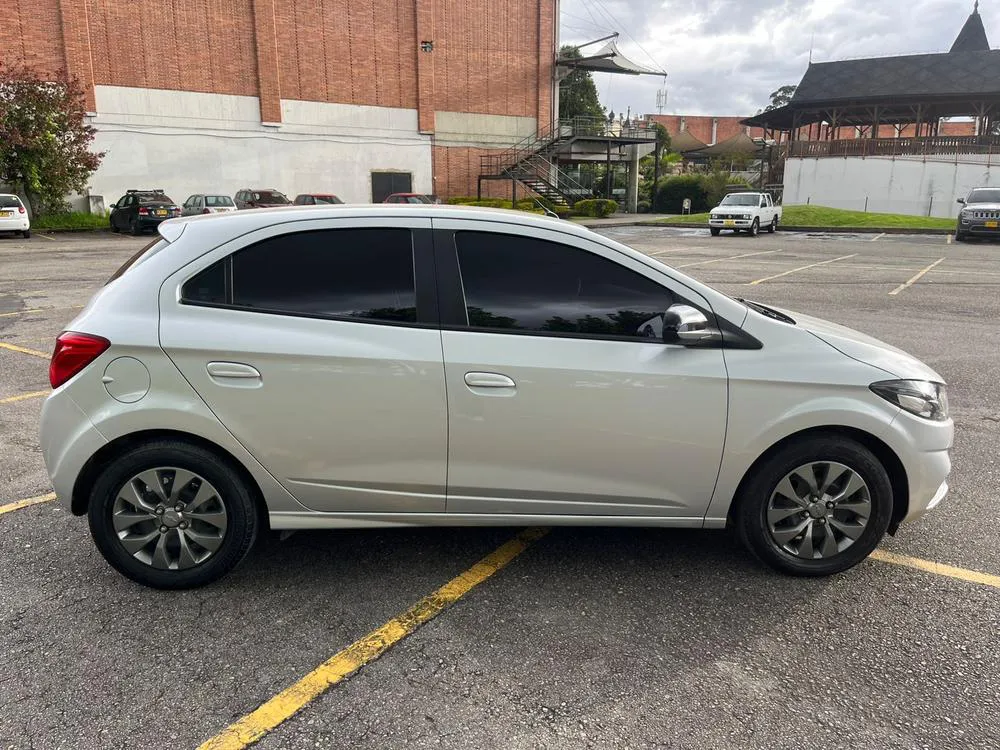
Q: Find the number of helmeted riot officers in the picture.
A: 0